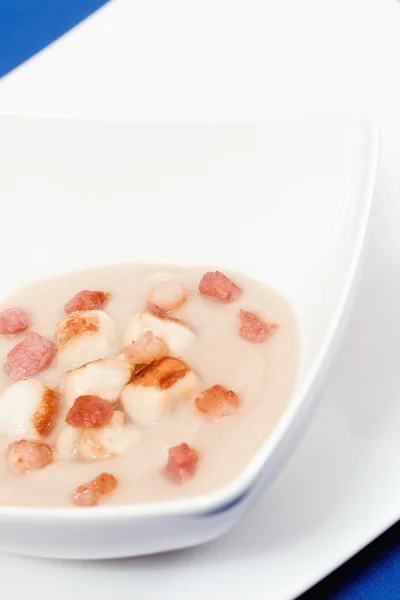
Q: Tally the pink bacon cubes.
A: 12